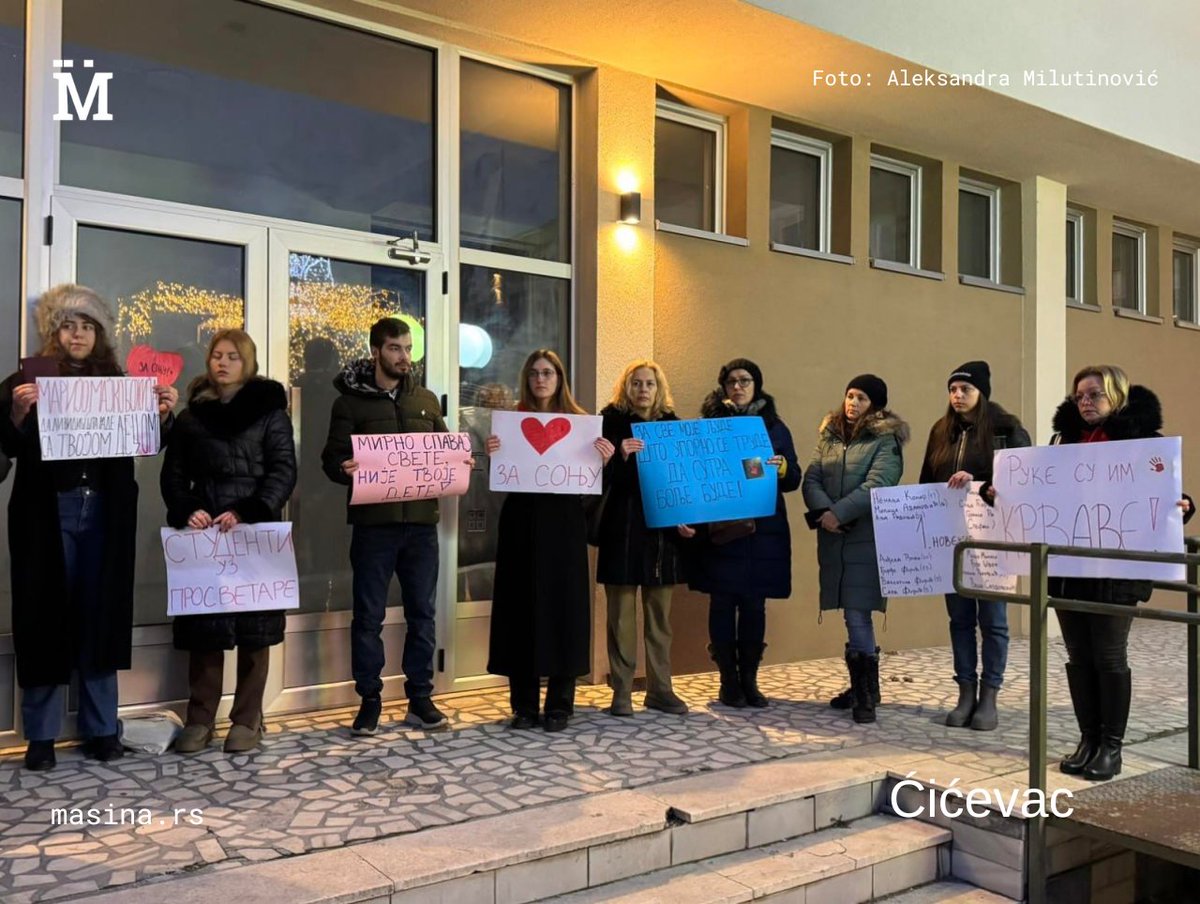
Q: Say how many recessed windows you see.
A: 7